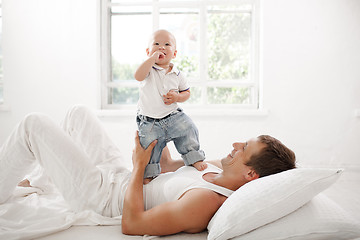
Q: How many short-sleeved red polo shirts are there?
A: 0